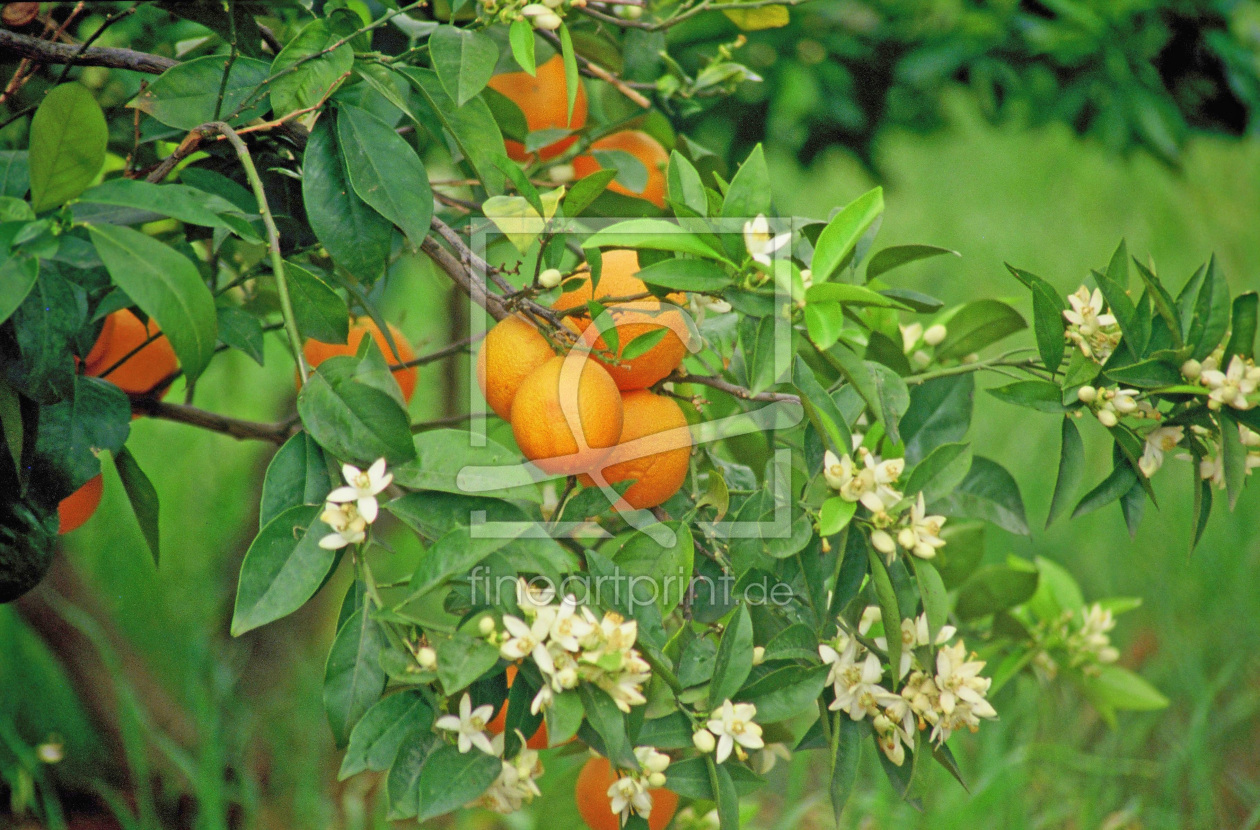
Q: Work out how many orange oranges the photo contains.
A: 12